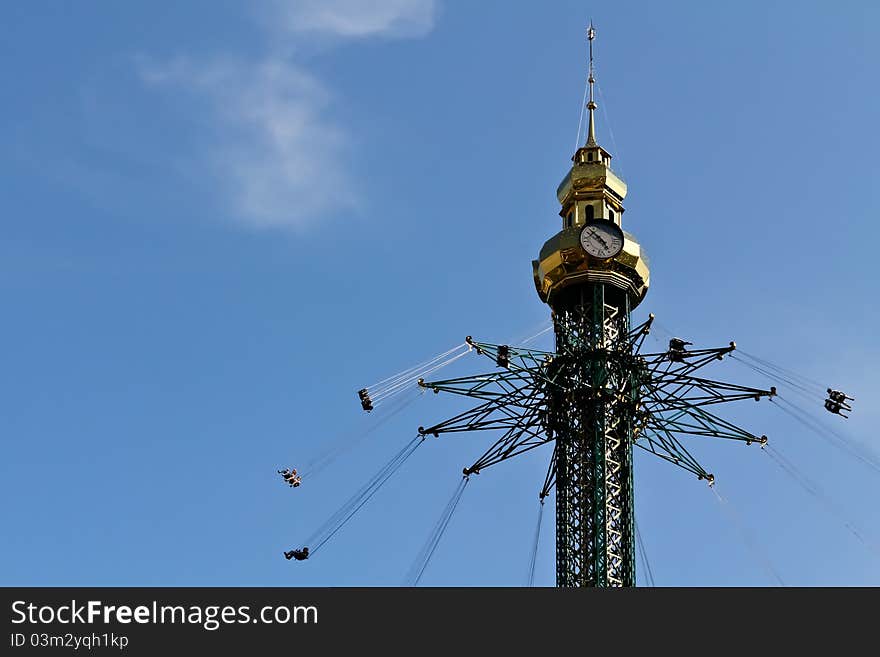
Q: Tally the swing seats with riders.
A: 6